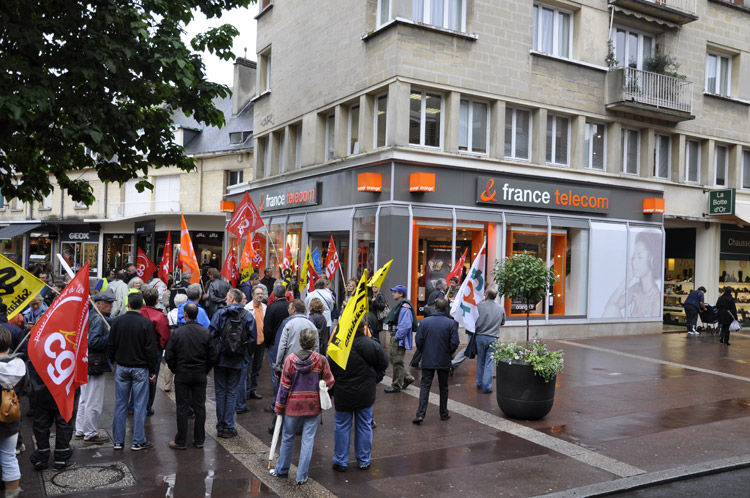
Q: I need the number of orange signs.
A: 4